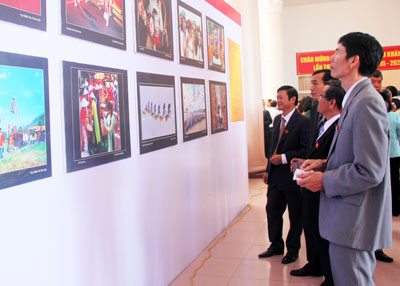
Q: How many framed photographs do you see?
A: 10